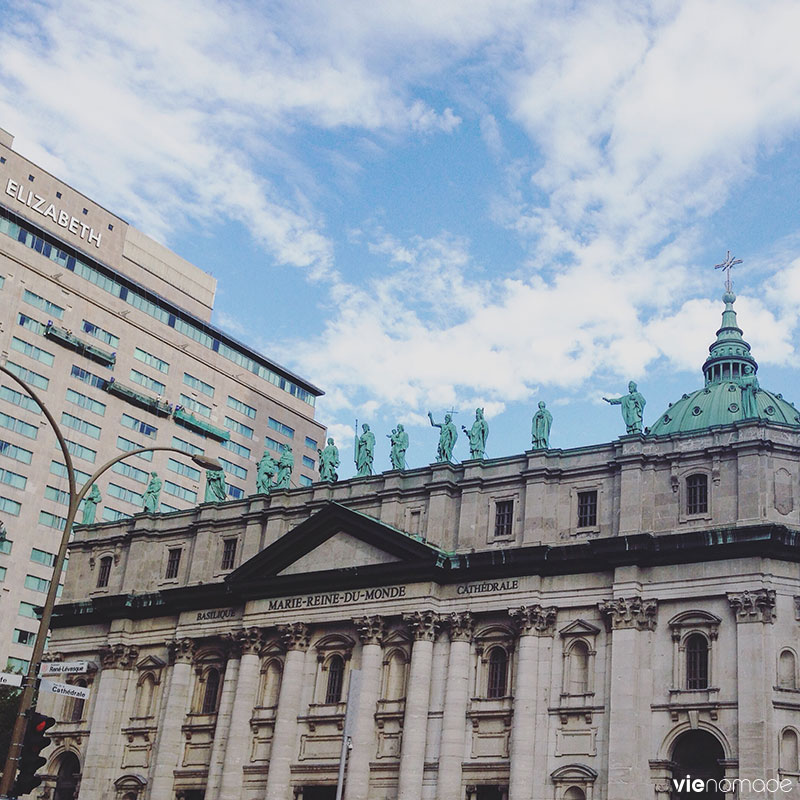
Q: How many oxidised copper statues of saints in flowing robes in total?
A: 13